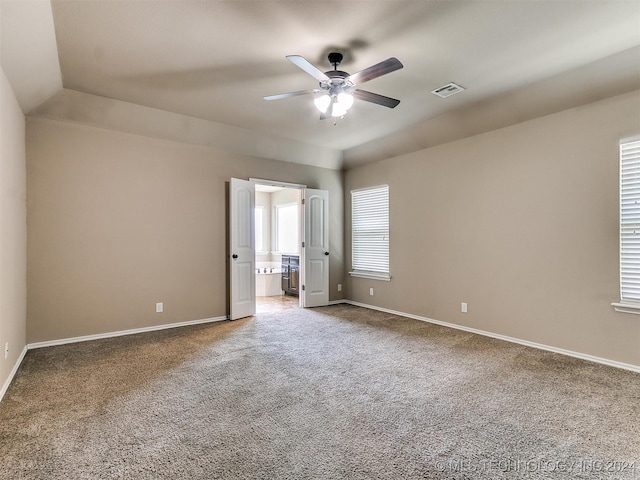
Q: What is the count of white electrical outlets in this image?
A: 5